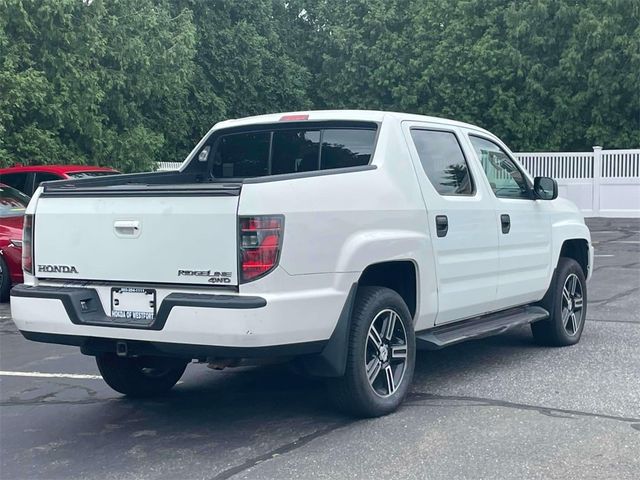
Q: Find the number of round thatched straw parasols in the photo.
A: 0